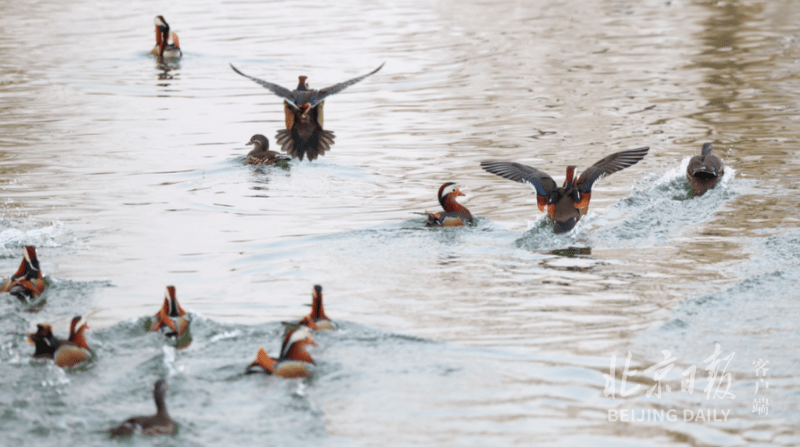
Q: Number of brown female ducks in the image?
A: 3